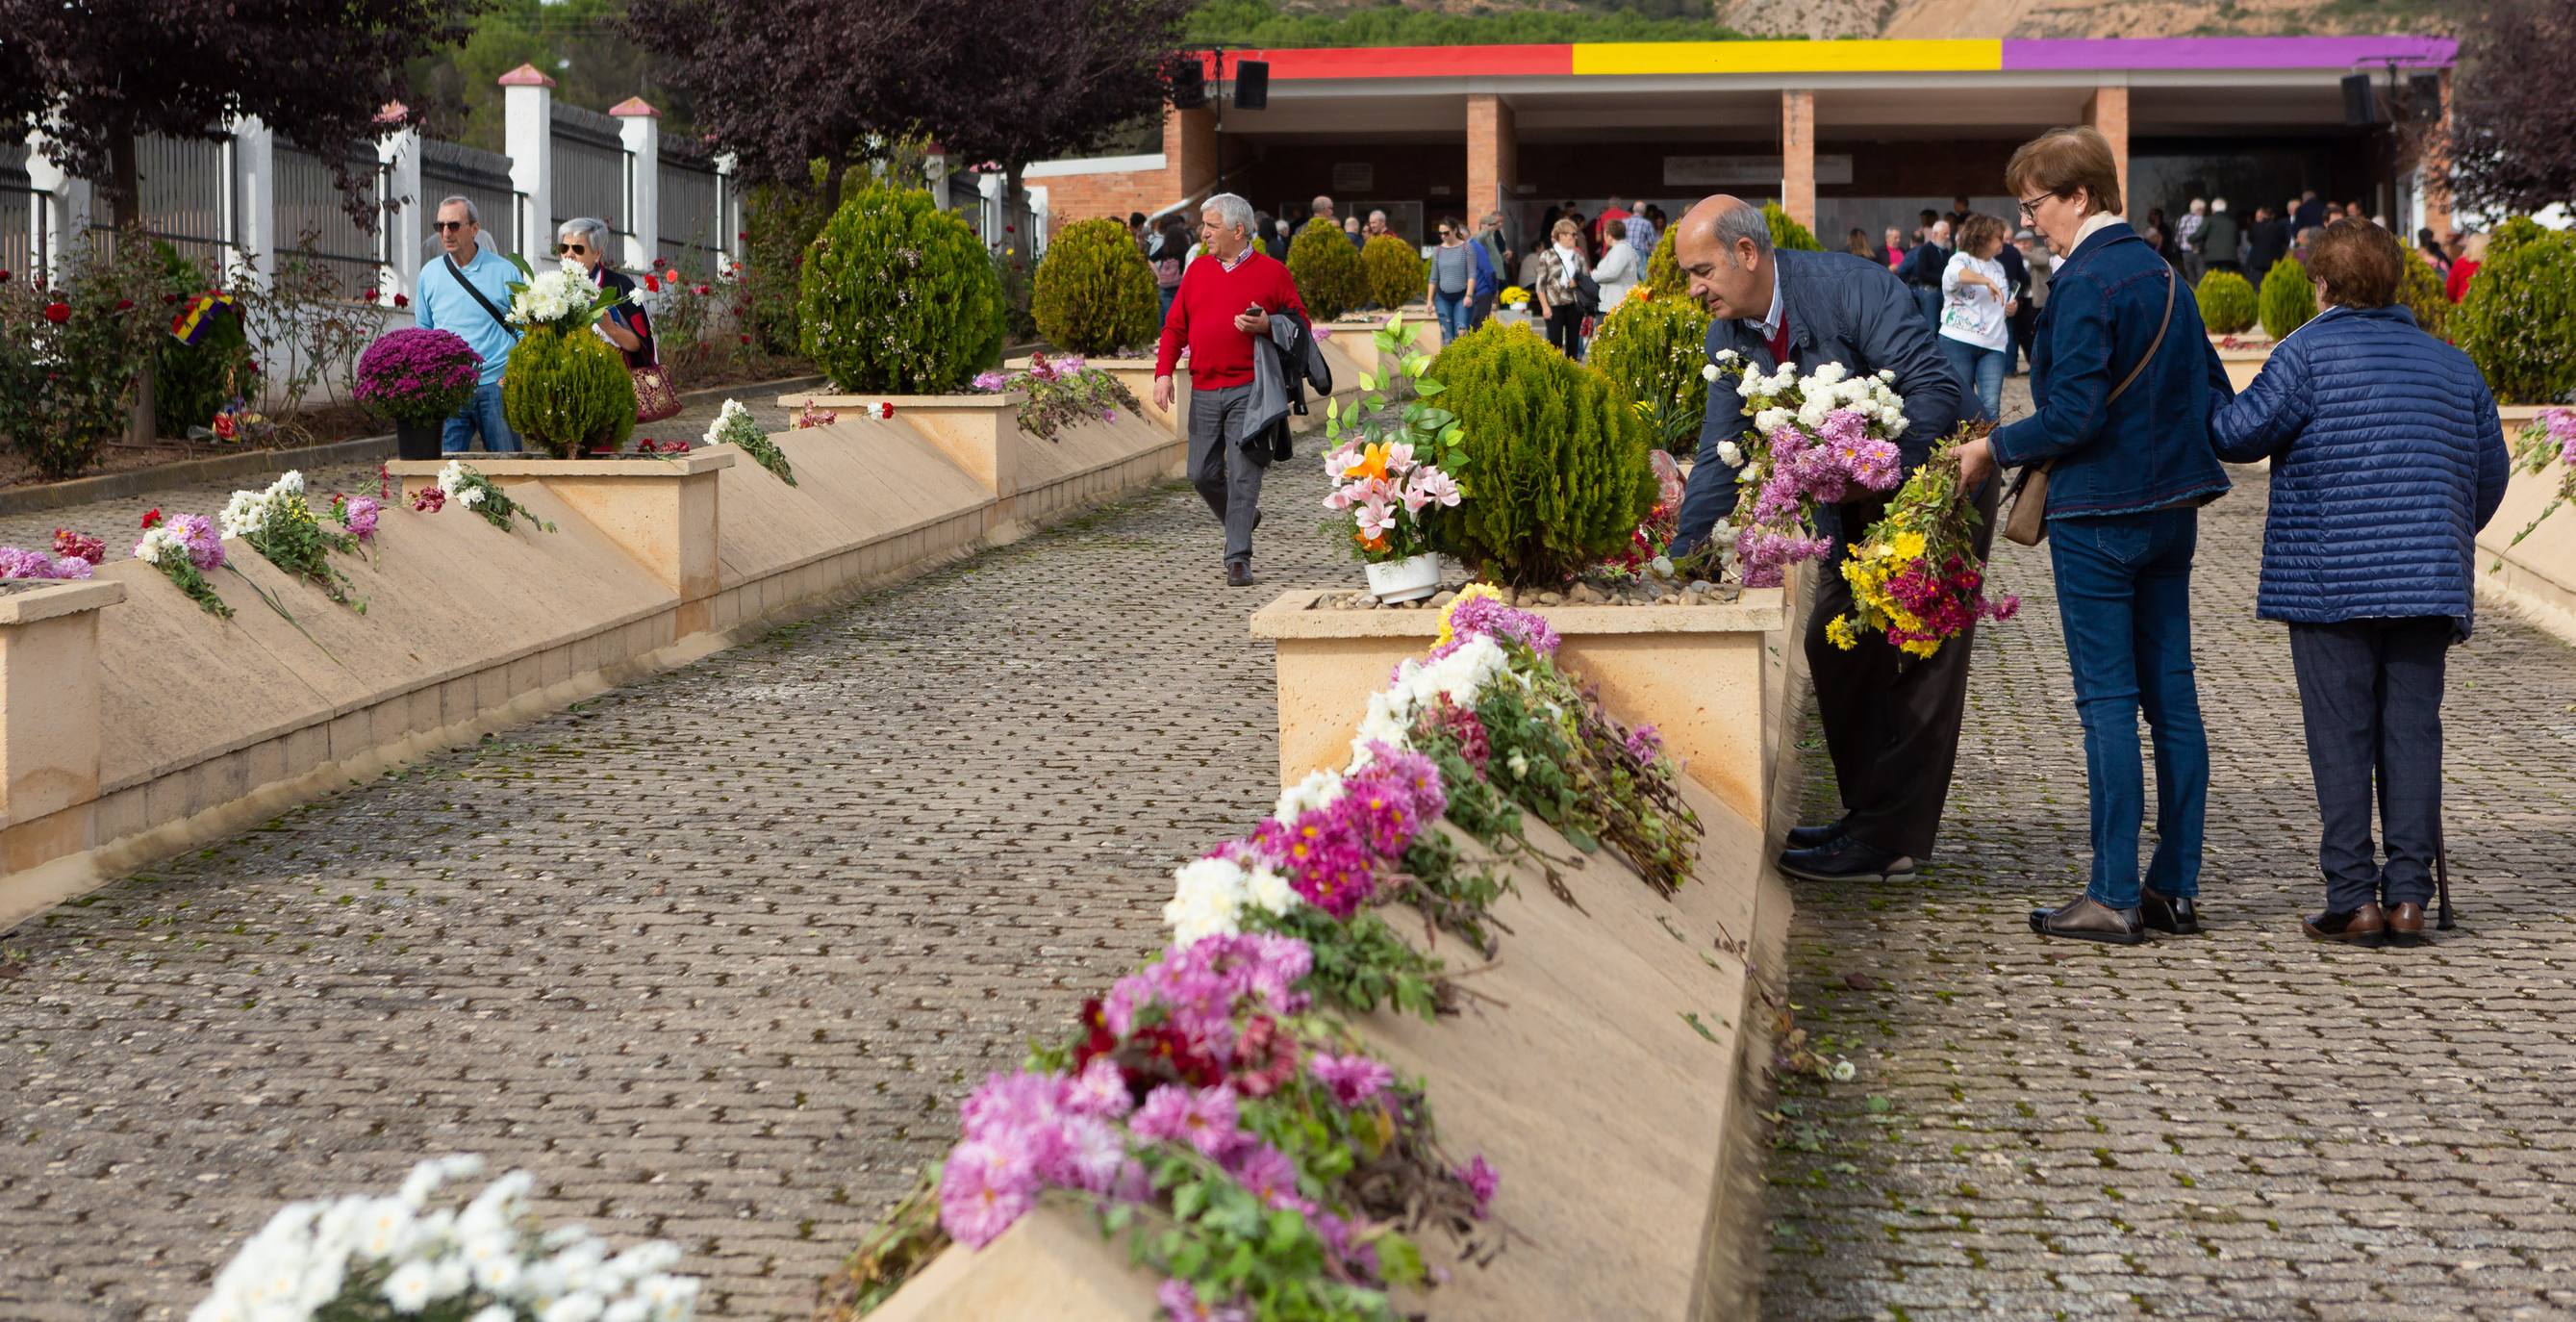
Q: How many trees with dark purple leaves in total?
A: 4